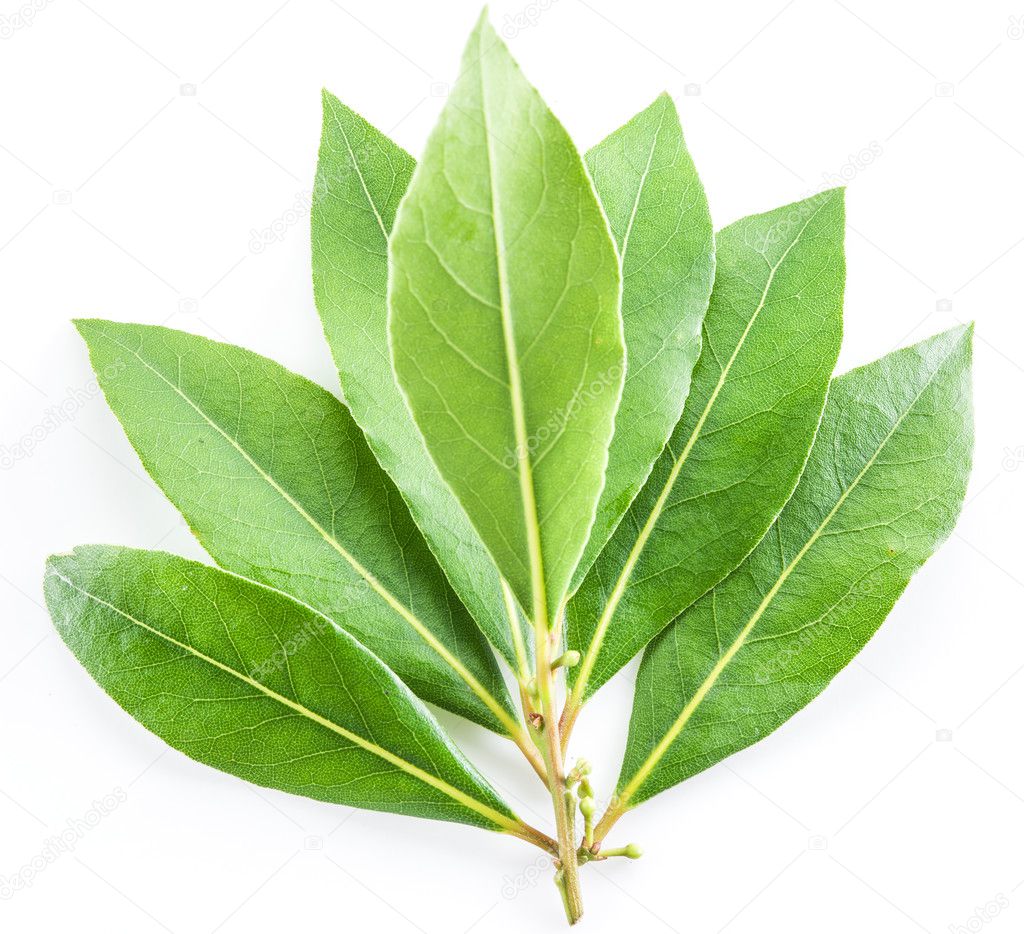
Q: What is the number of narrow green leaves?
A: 7